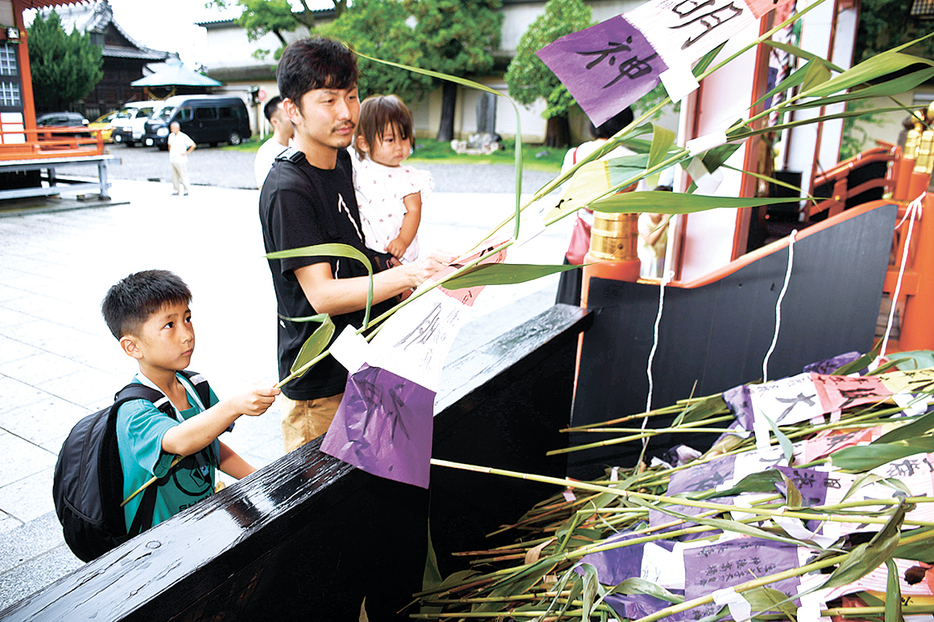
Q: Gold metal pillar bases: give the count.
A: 3